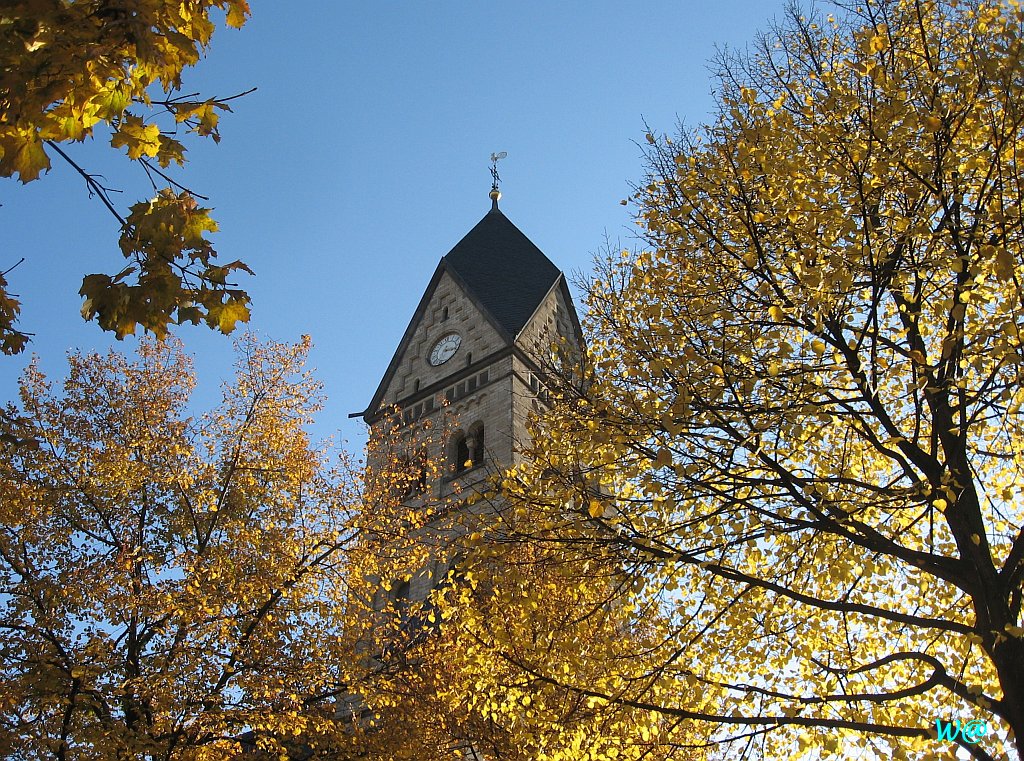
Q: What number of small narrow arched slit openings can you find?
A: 3